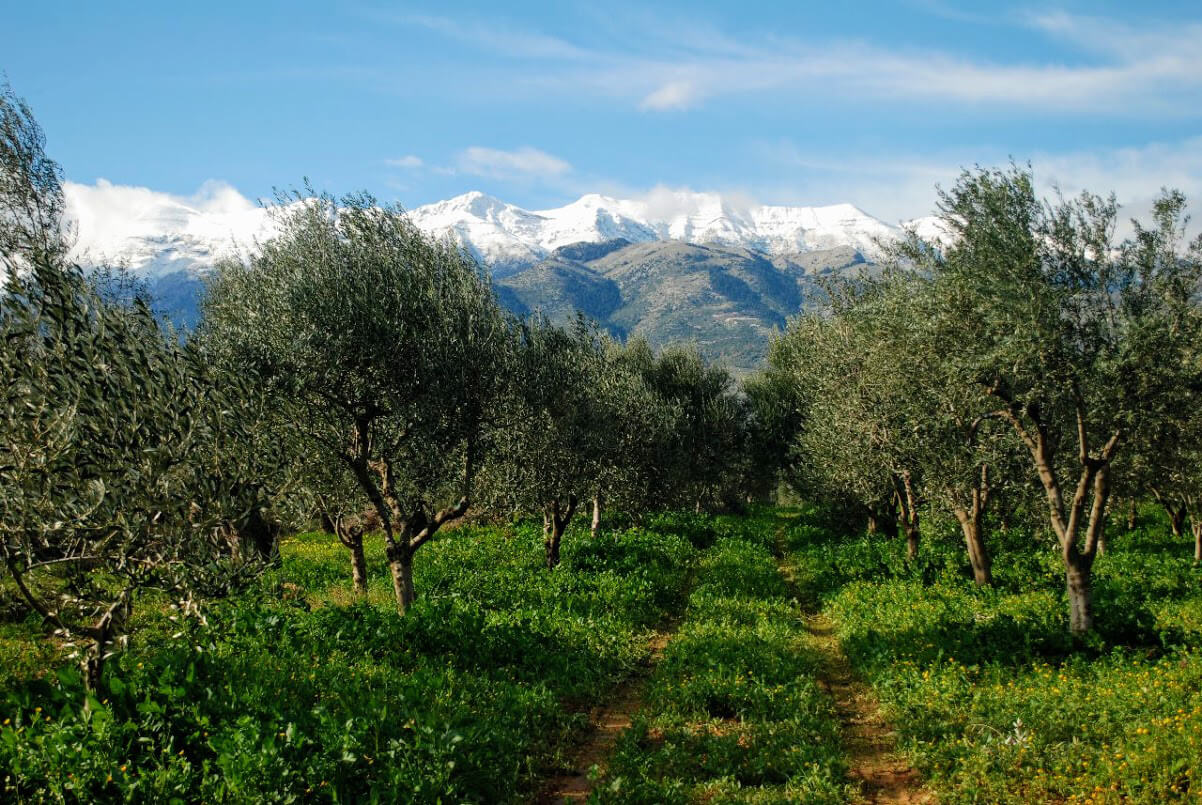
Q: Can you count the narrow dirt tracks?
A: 2